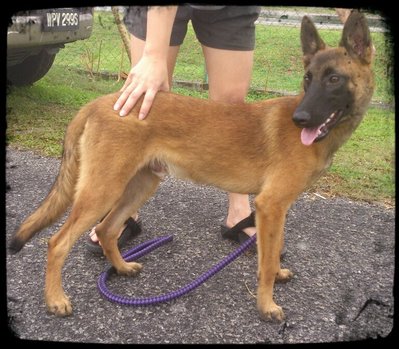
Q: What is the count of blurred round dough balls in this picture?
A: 0